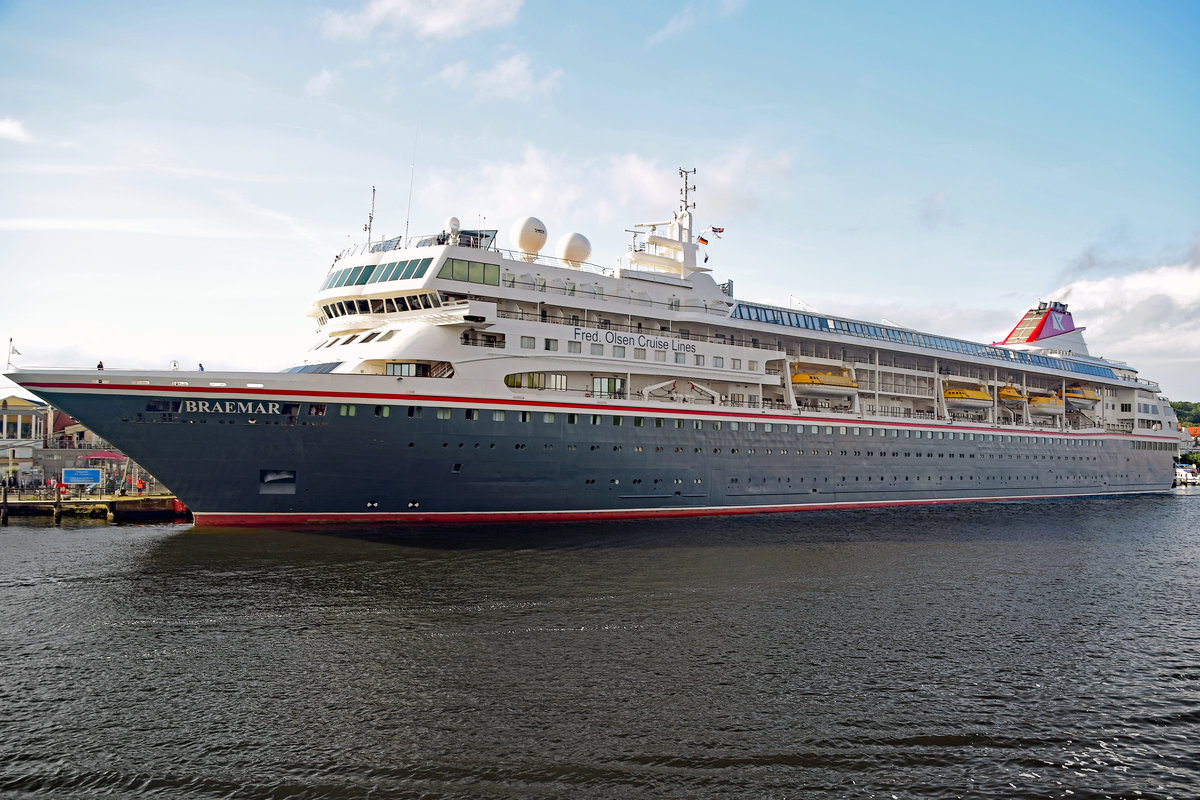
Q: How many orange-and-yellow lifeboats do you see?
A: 5